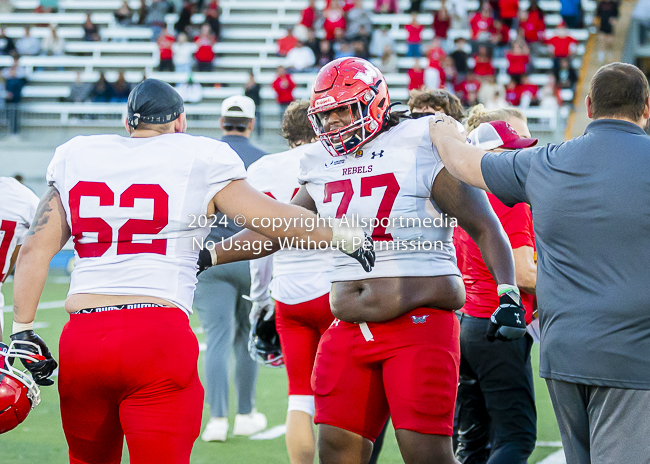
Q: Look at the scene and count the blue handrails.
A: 0